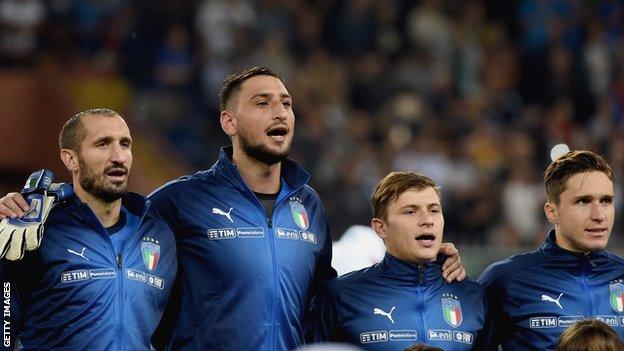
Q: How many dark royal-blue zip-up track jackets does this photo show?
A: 4